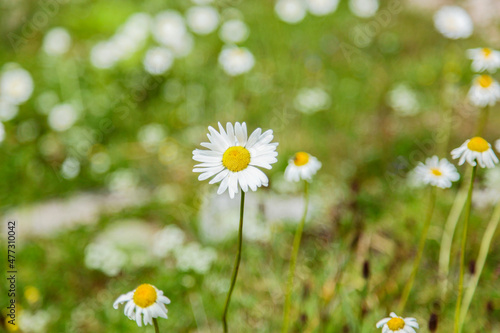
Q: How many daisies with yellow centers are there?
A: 8